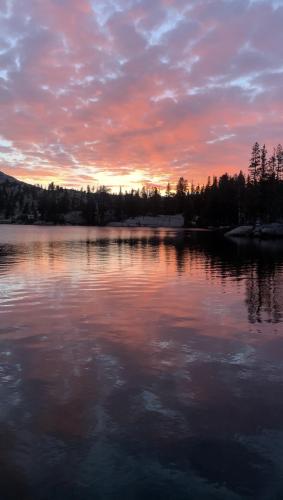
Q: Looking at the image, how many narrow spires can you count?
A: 0